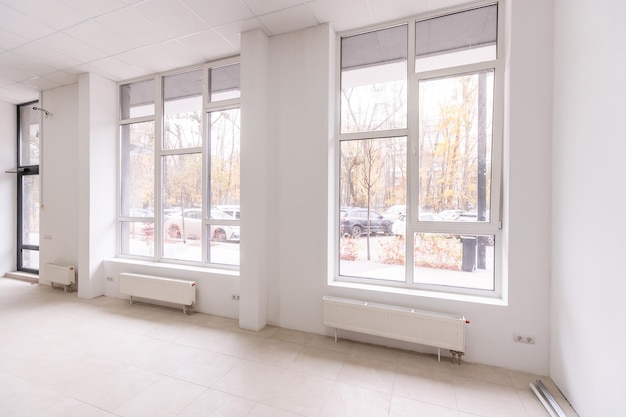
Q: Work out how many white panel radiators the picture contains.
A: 3